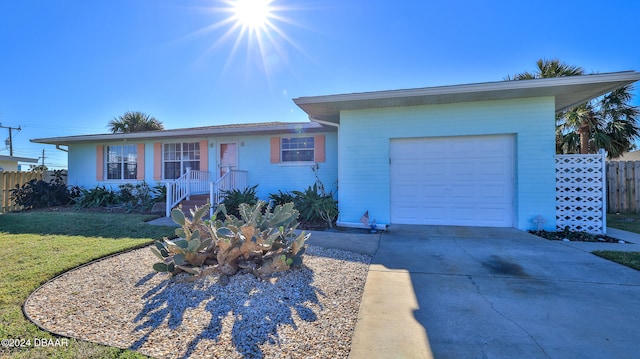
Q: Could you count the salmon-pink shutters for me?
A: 6